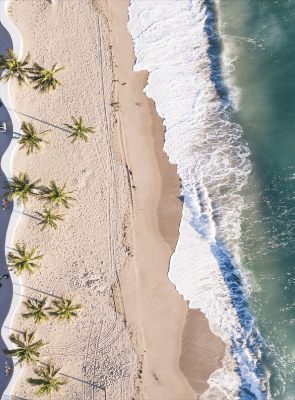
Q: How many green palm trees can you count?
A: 12